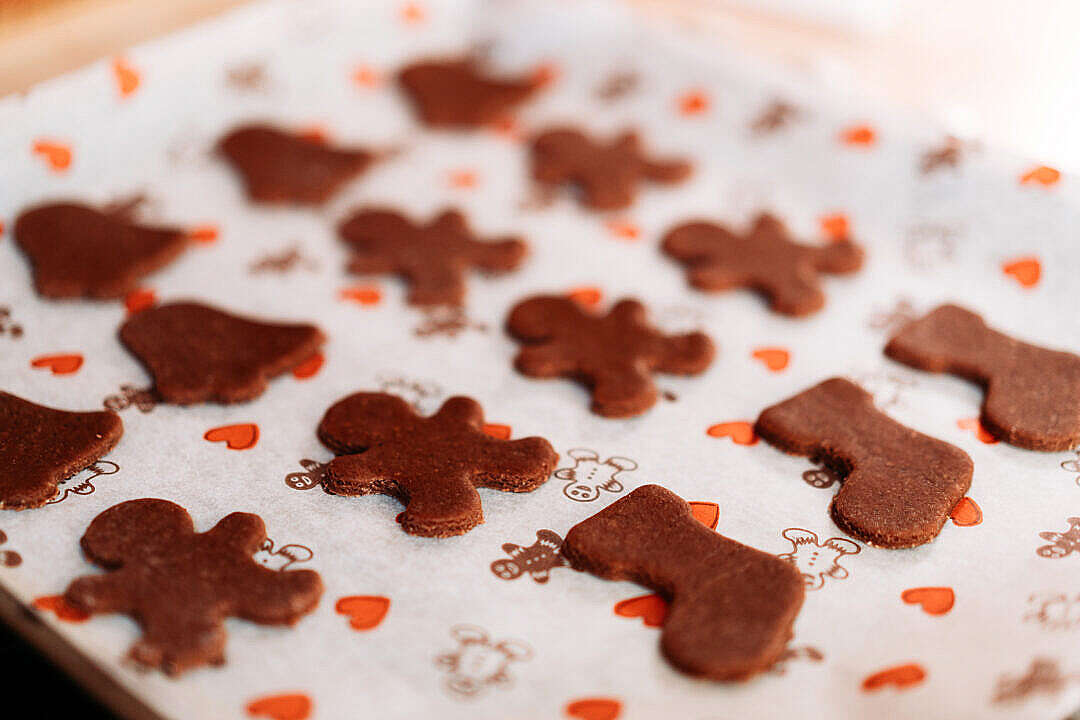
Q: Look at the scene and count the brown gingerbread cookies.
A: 14